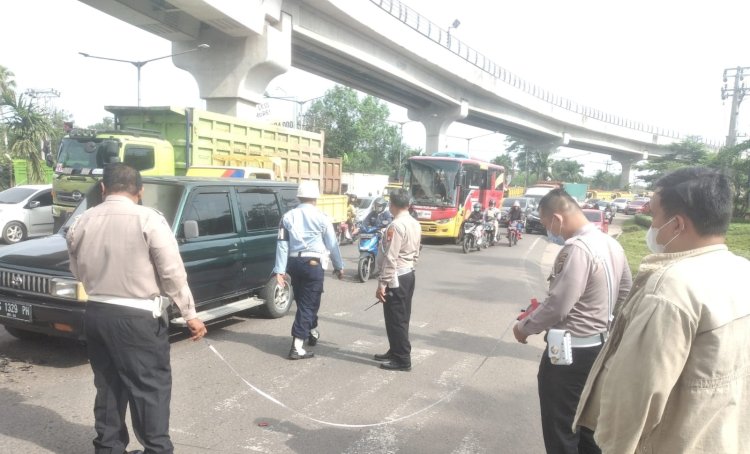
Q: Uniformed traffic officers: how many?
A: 4